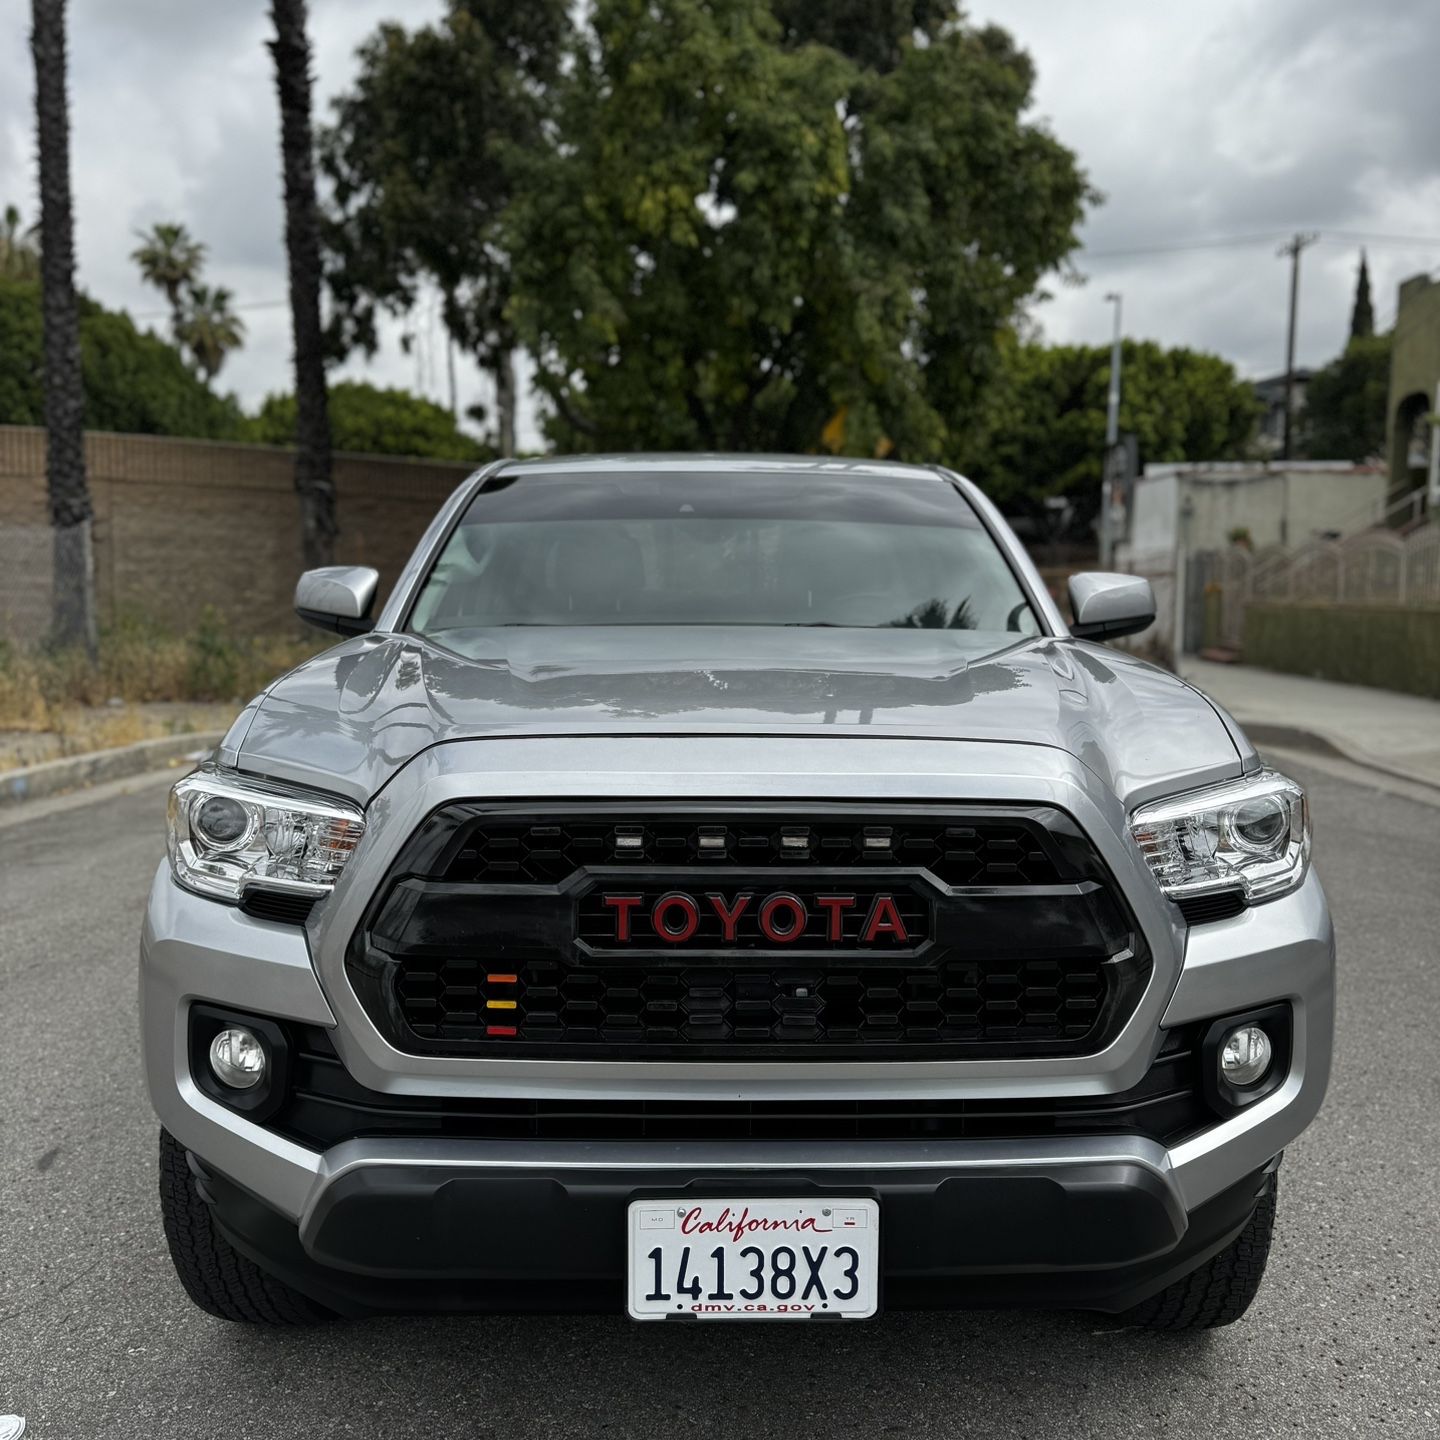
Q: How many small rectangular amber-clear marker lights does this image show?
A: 4